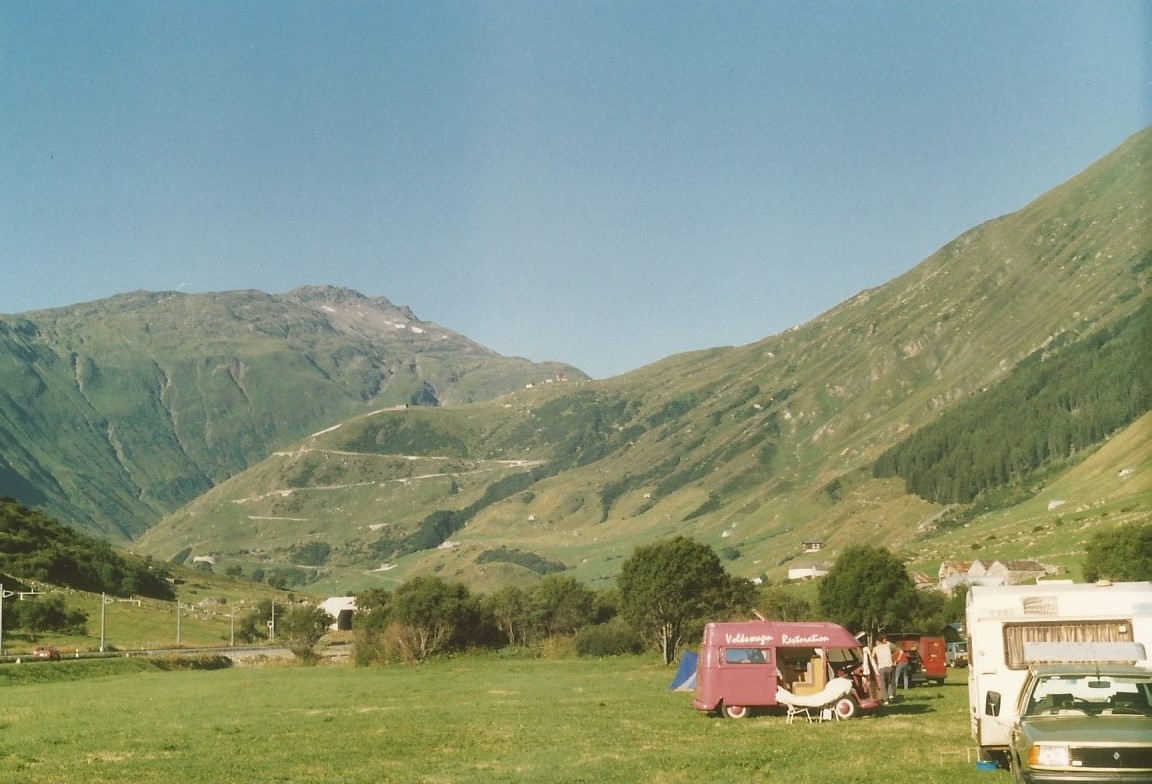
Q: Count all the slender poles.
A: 5